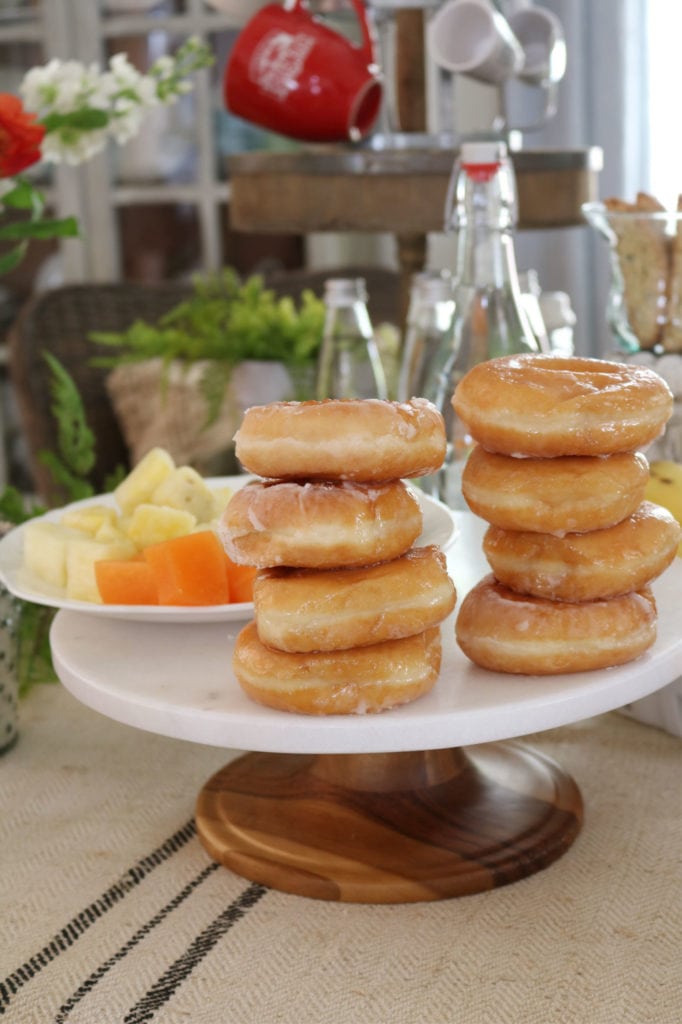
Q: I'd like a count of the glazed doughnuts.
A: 8